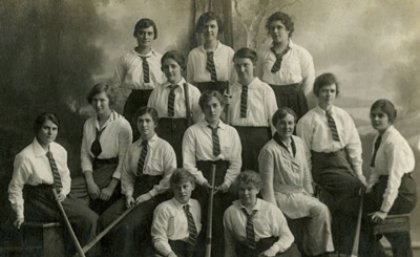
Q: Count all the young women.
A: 14